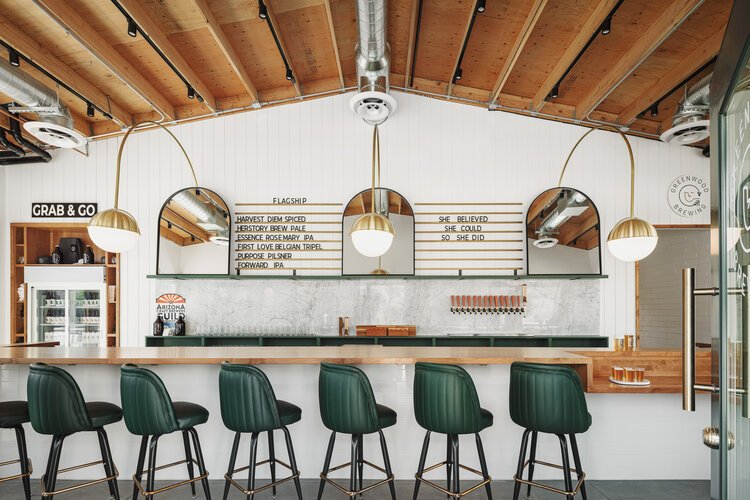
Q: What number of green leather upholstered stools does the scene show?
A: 7